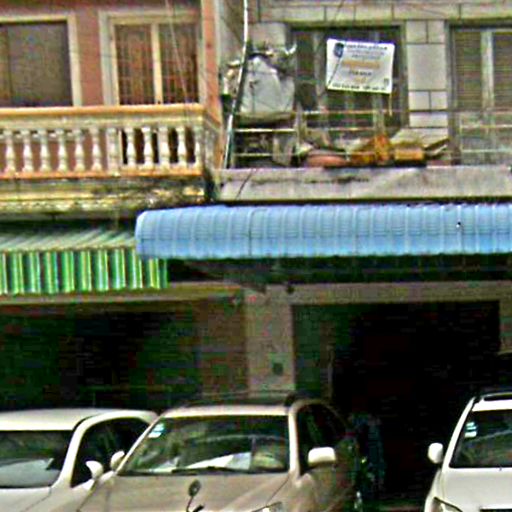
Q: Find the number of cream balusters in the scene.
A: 12